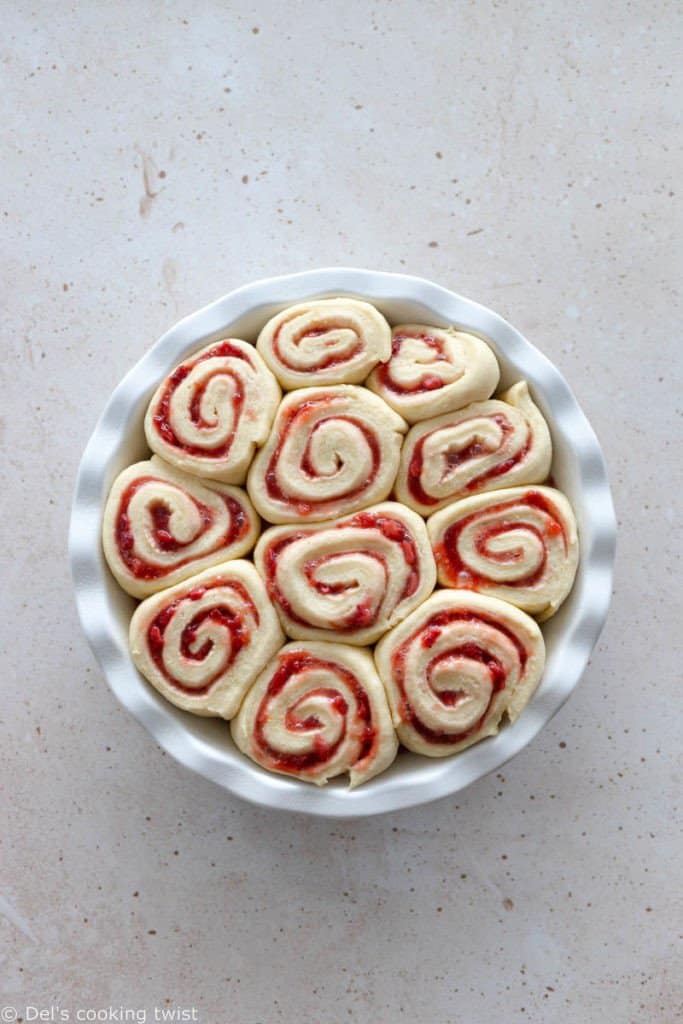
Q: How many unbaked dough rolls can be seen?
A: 11